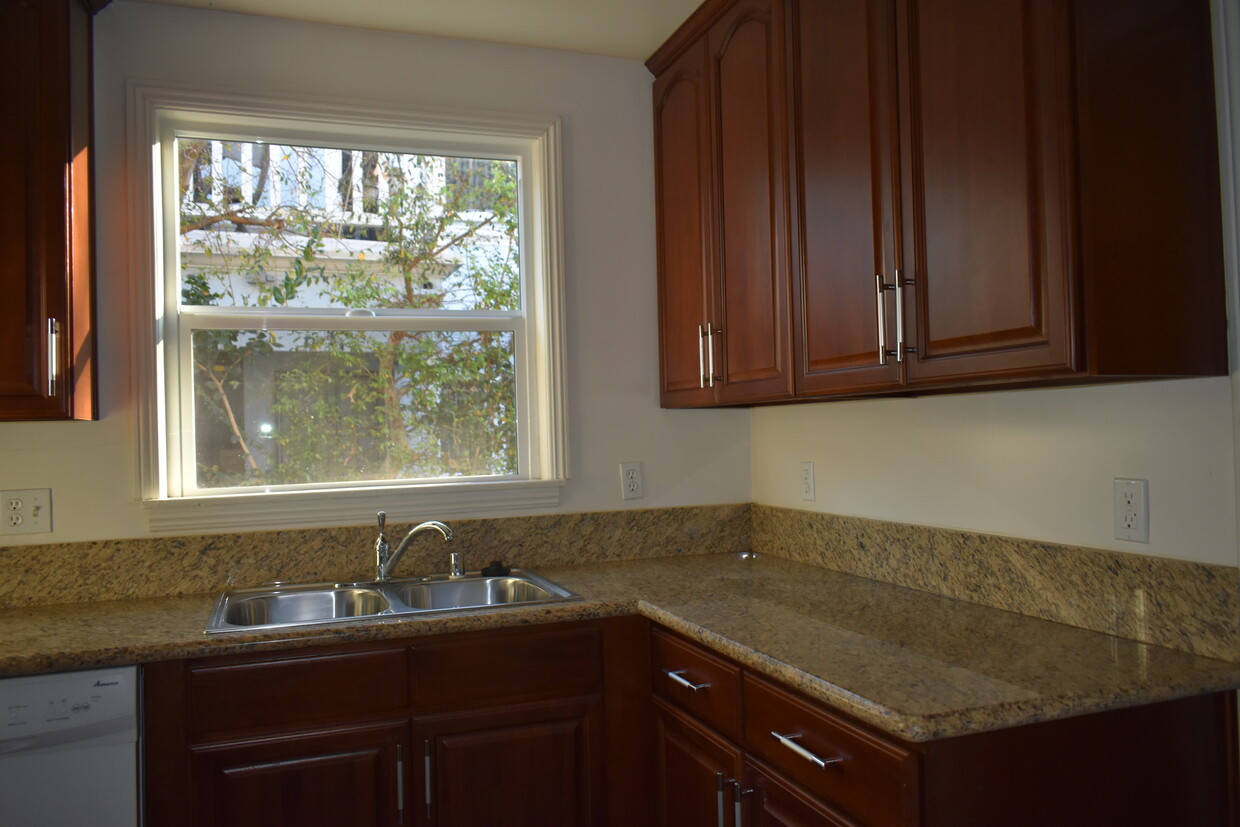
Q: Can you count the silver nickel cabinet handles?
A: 11